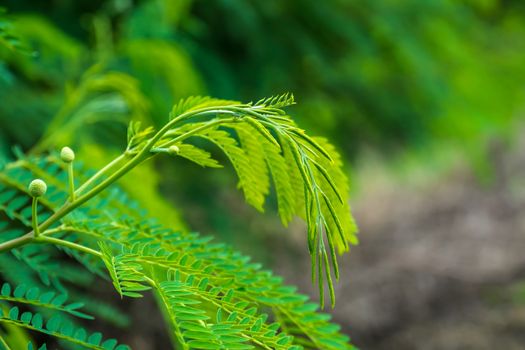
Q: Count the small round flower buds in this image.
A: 3